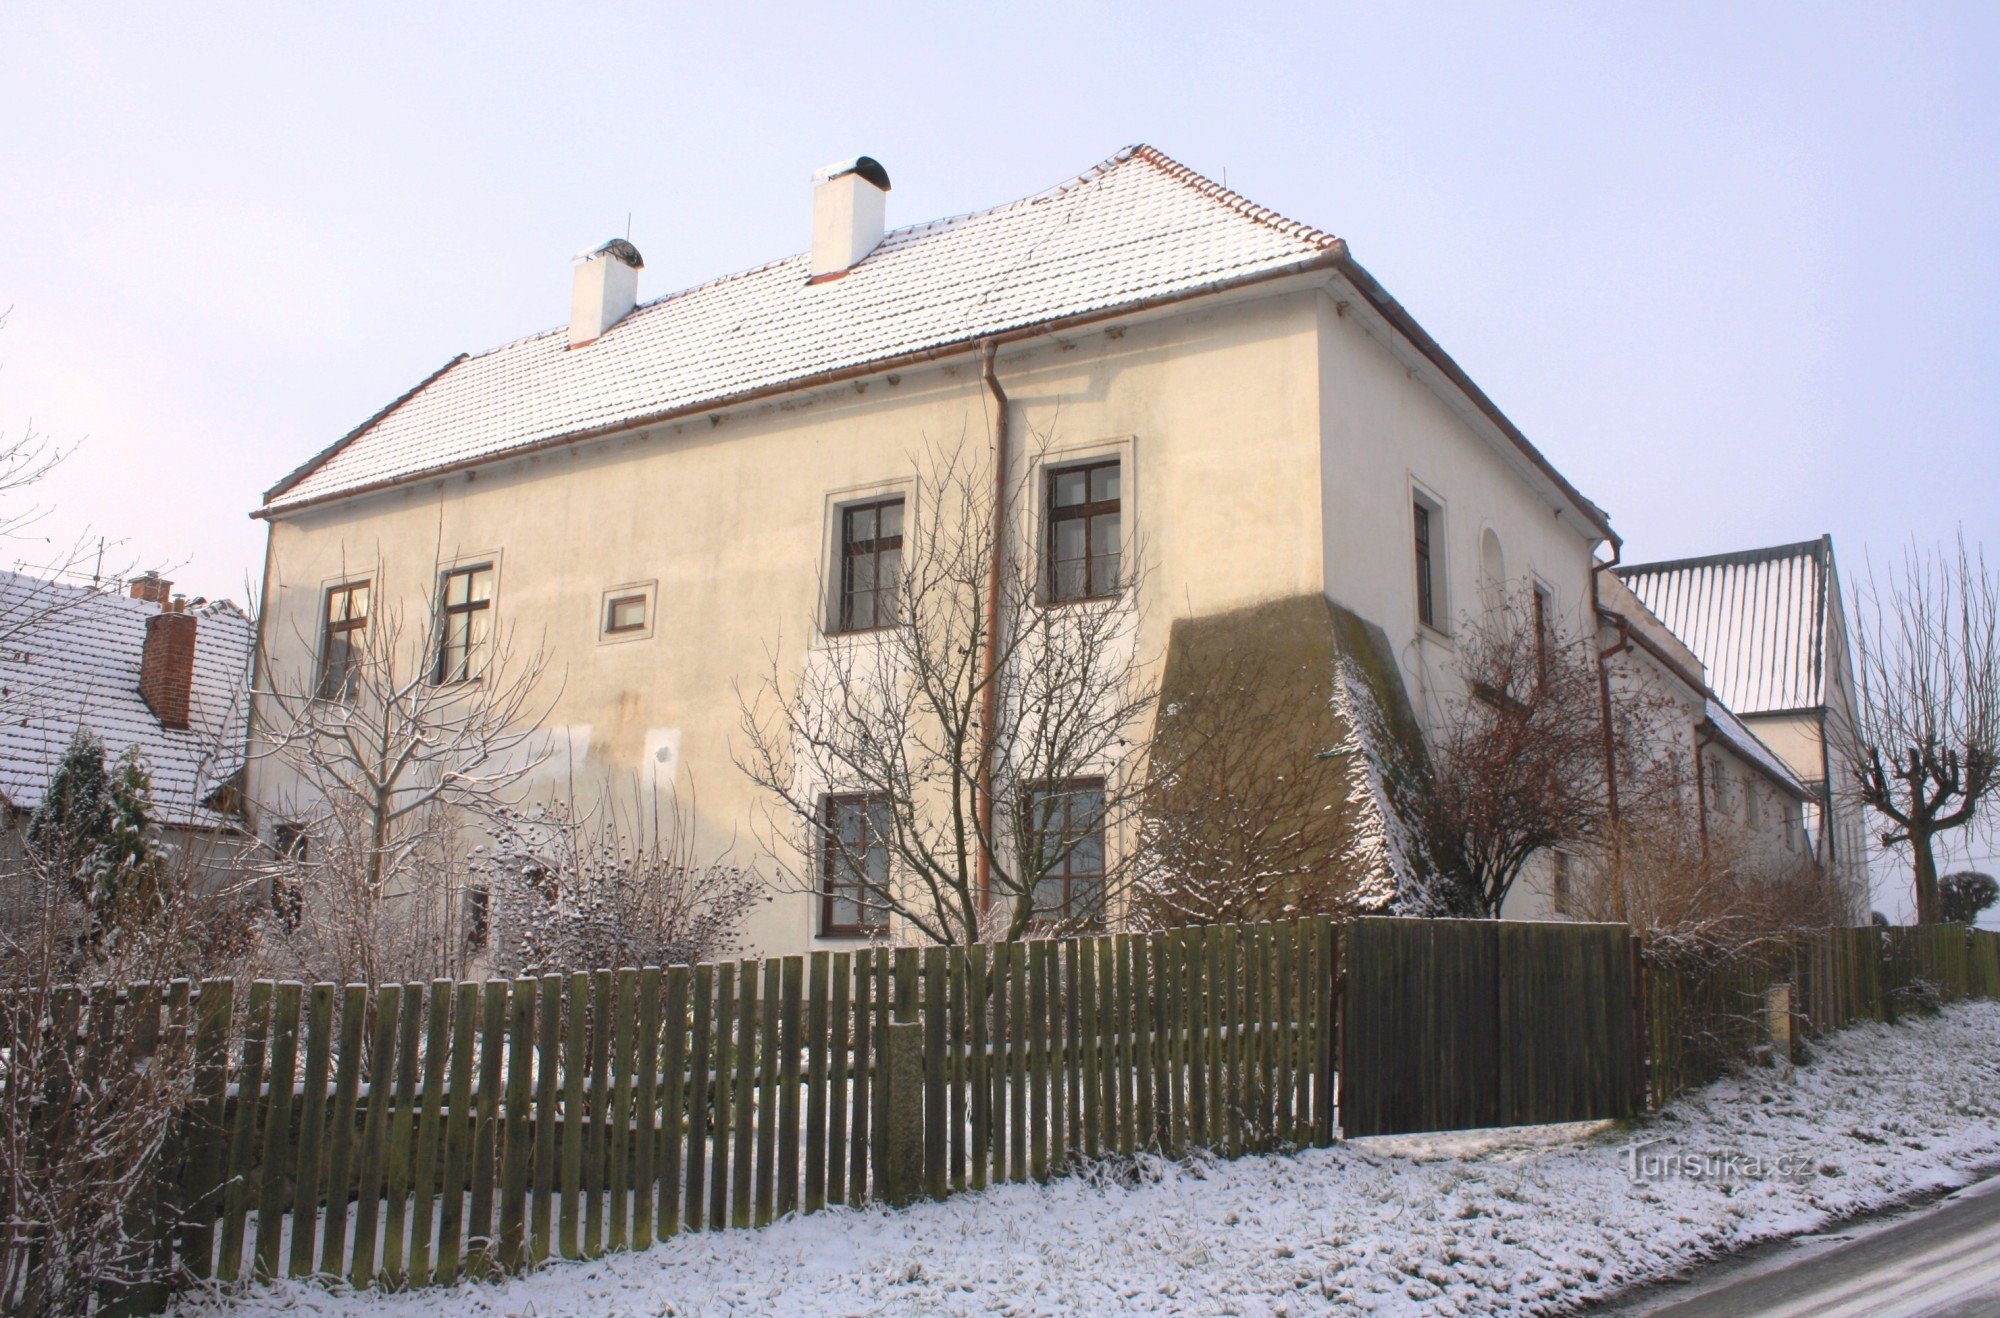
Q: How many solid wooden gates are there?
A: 1